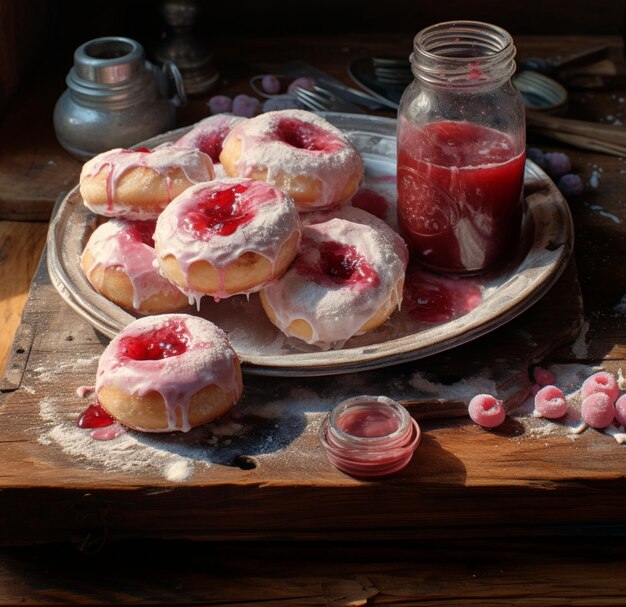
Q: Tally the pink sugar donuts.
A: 7